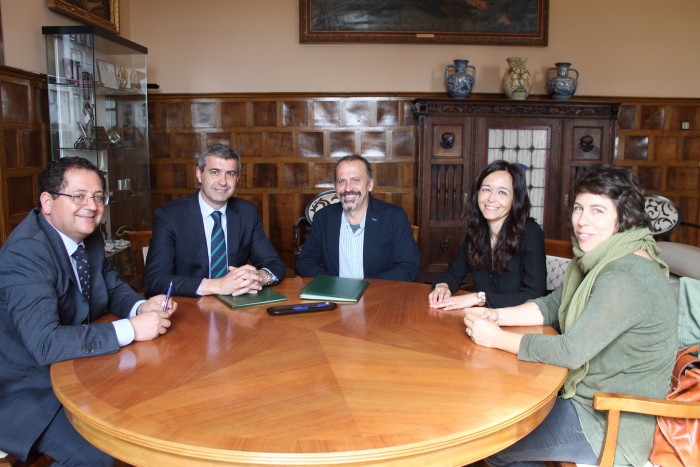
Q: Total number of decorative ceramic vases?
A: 3